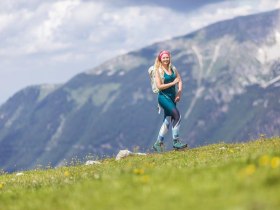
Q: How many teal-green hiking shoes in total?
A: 2